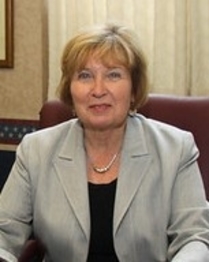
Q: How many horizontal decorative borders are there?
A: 1